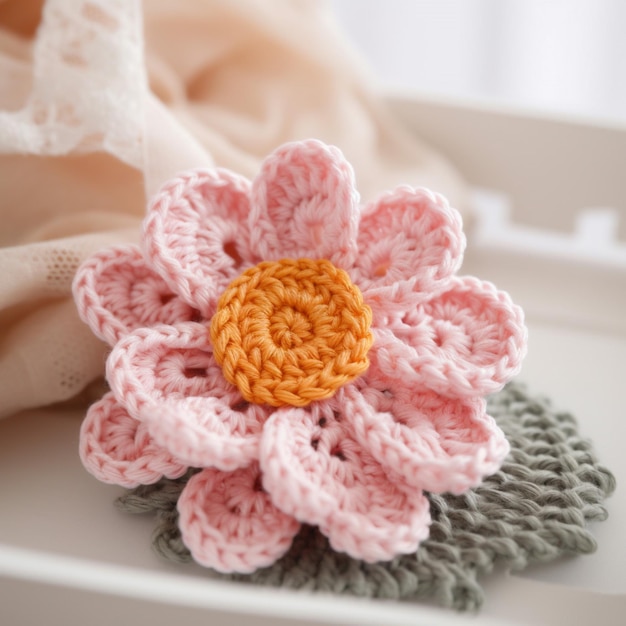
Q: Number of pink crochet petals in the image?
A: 10